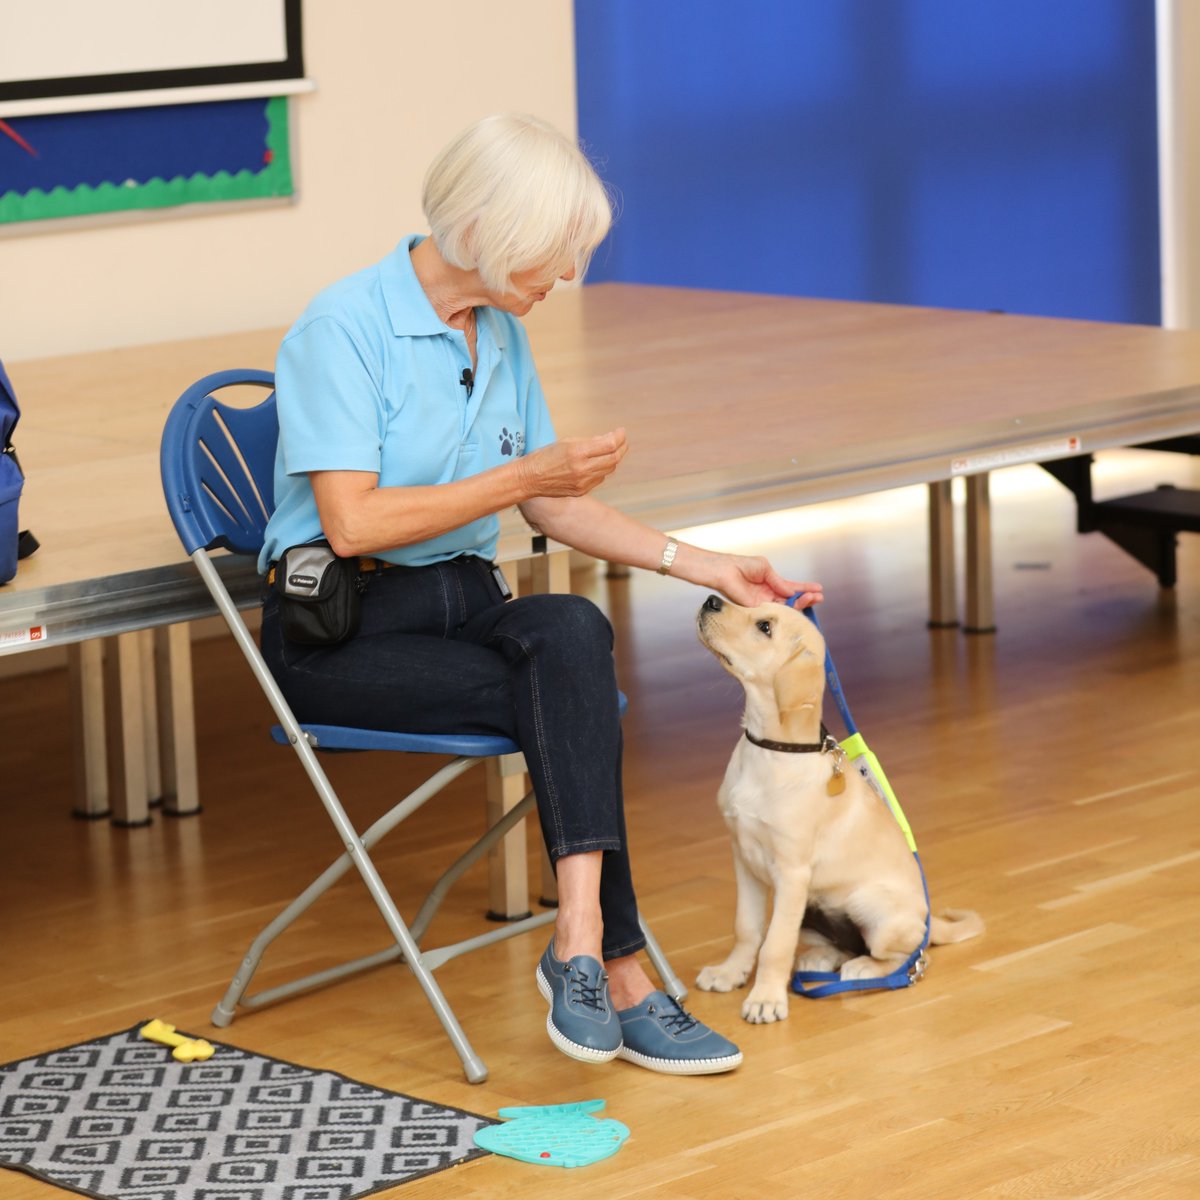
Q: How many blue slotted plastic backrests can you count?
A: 1